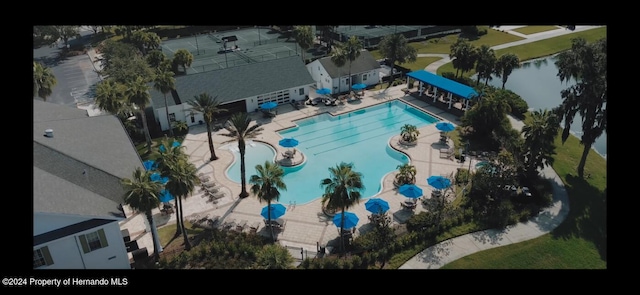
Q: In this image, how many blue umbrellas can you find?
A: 14